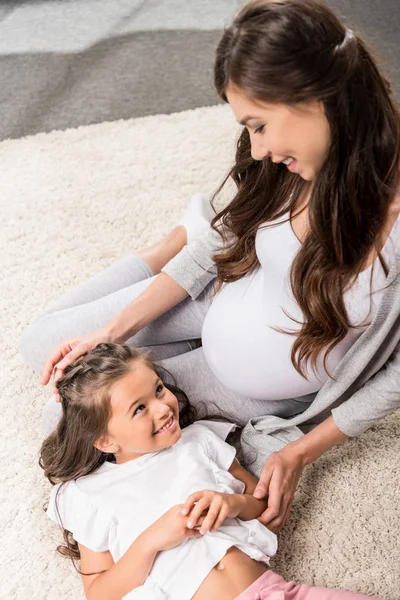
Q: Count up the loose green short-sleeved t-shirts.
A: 0